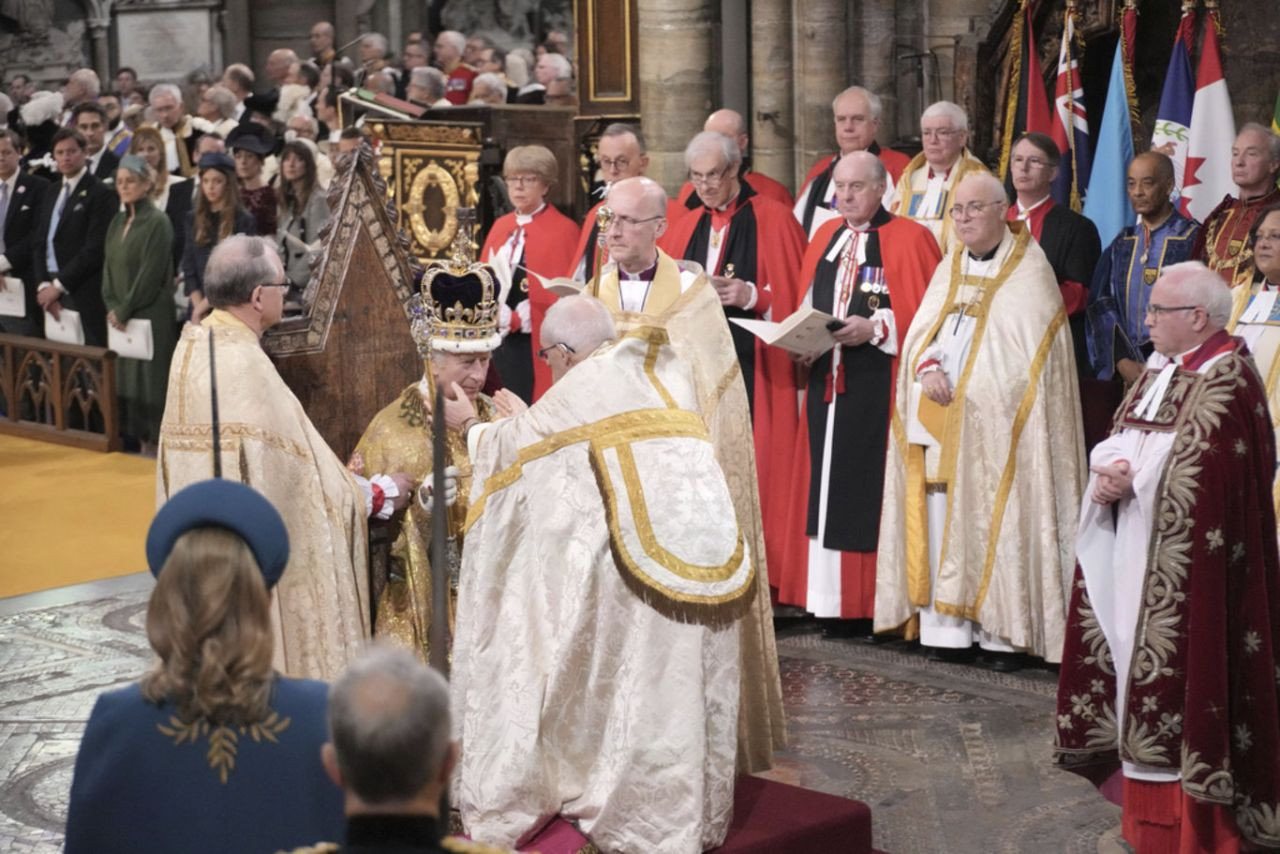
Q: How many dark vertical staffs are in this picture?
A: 2